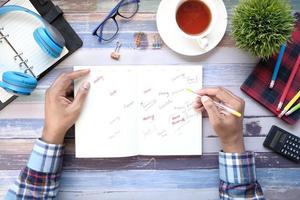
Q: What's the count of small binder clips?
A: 1